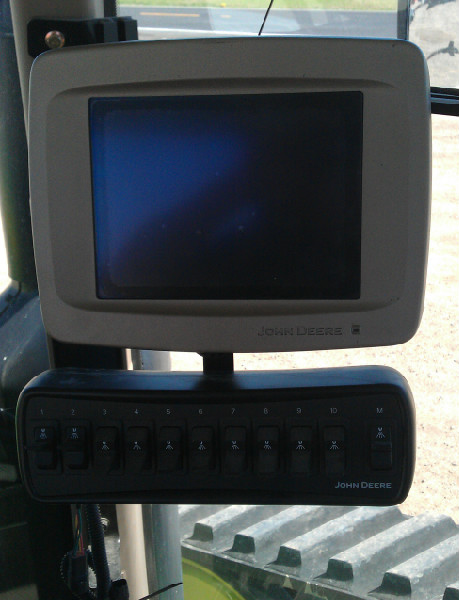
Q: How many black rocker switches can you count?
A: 11